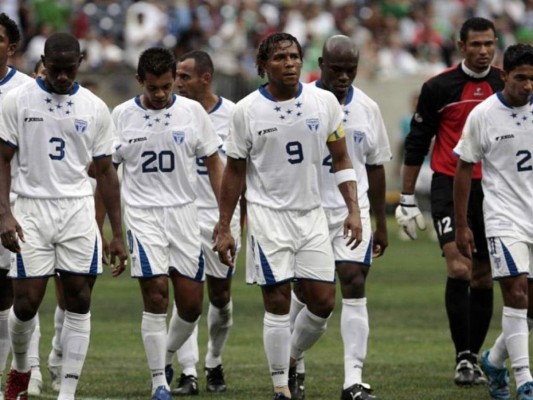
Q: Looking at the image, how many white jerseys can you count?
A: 7